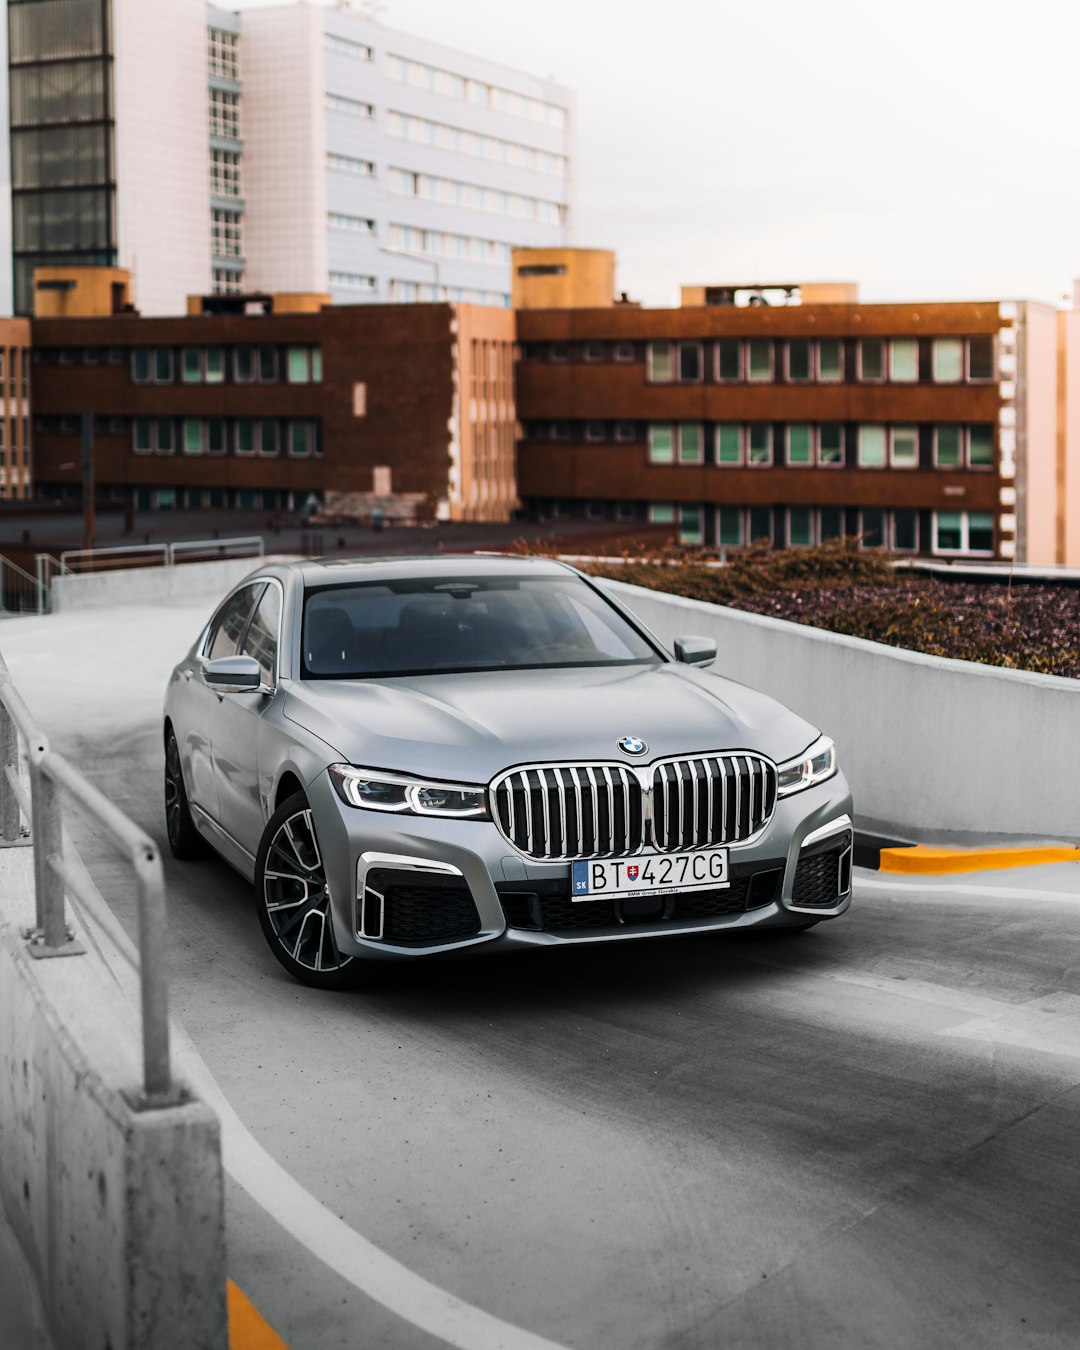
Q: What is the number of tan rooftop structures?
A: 4